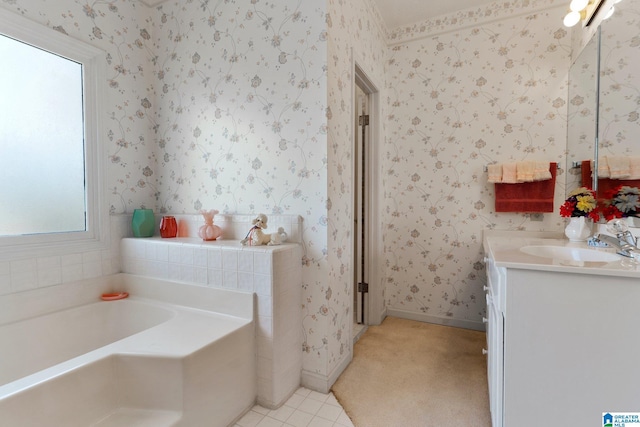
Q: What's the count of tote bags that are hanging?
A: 0